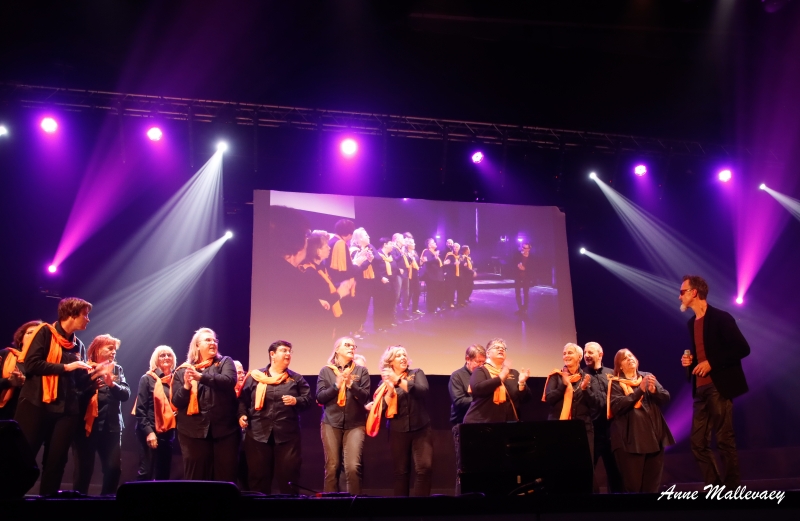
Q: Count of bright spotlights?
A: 14